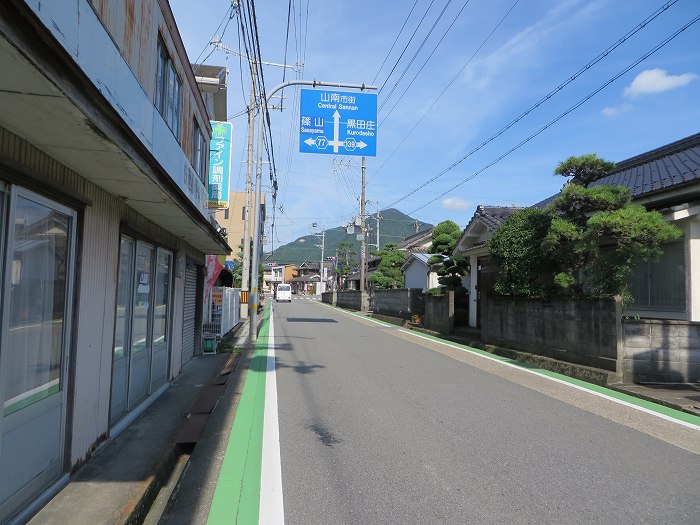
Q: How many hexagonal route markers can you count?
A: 2